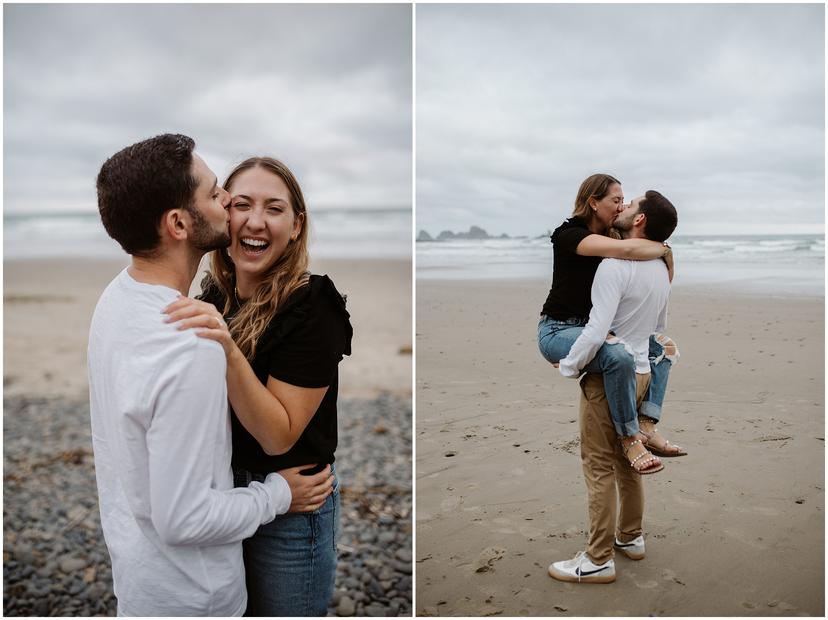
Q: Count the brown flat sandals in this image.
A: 2